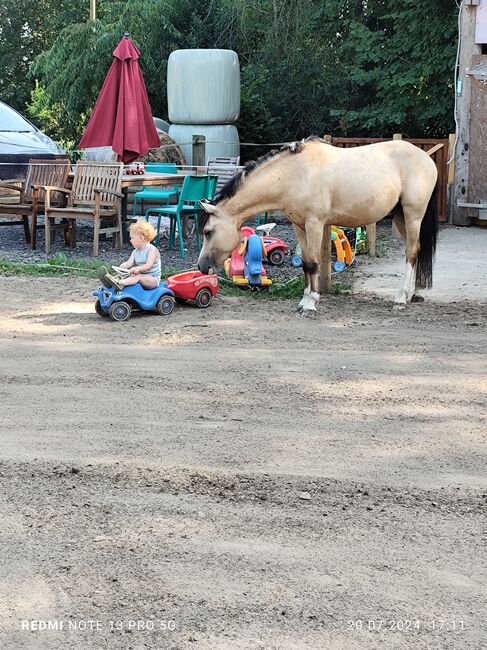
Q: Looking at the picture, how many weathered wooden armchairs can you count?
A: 2